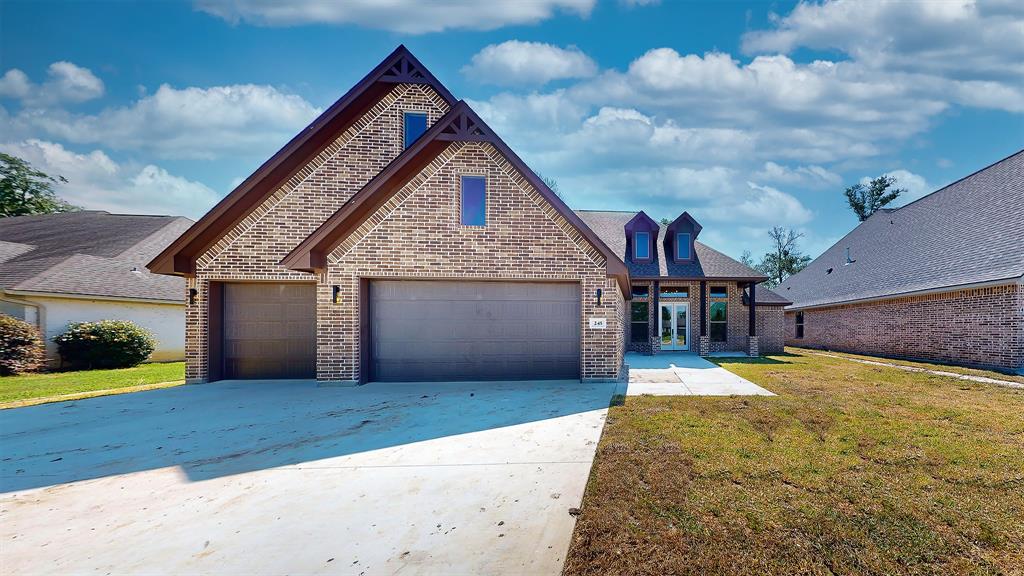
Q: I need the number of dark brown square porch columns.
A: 3